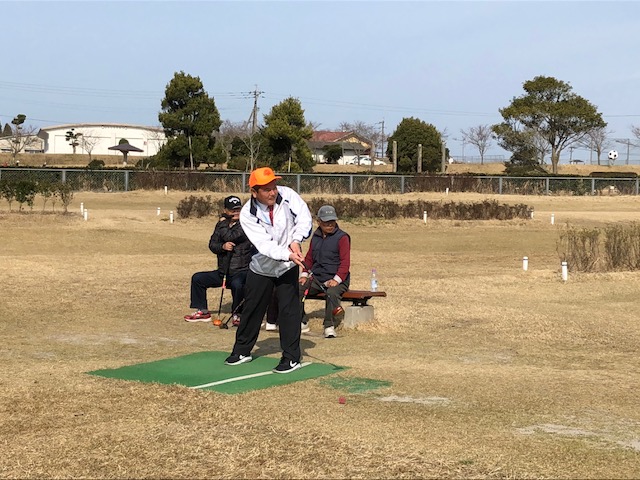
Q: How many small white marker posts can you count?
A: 11